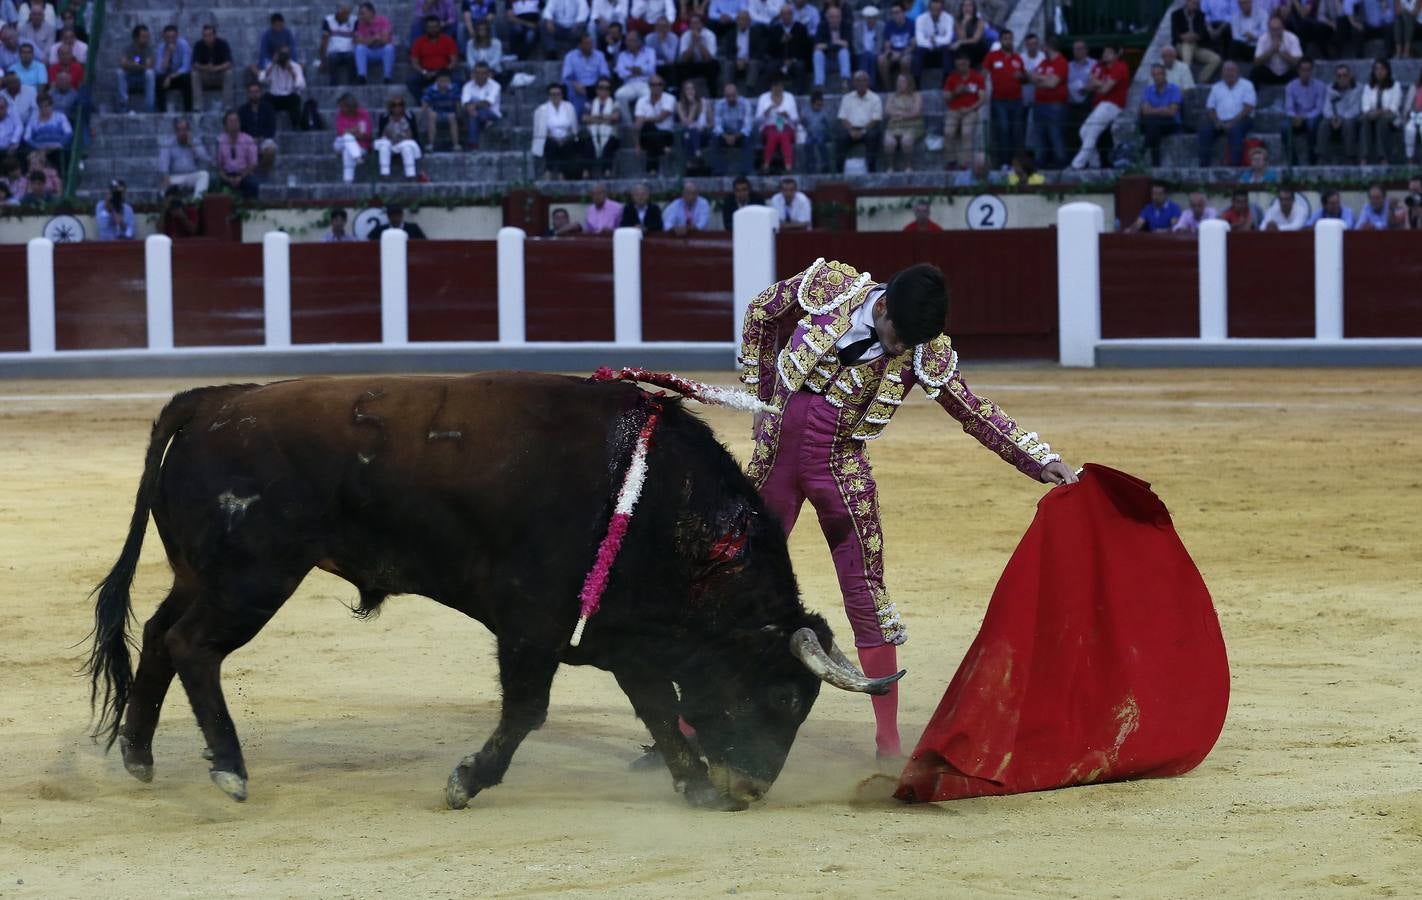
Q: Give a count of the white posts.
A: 10